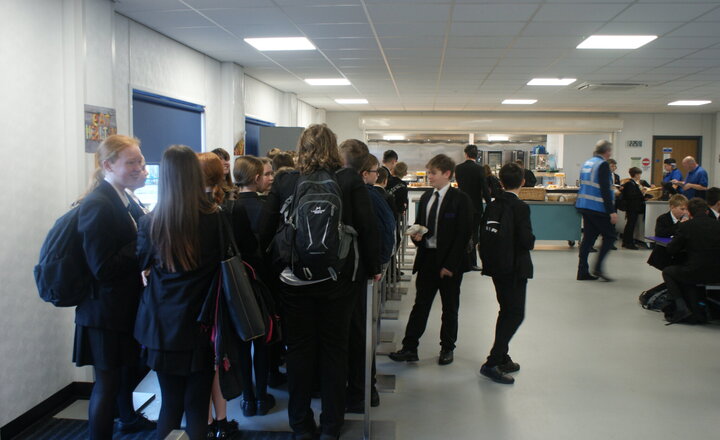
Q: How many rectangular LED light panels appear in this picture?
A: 7